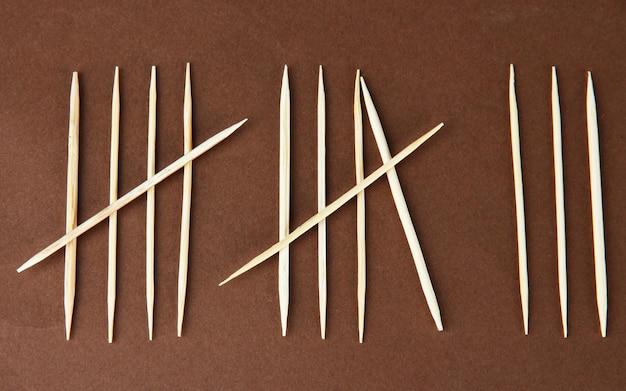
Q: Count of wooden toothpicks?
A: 13